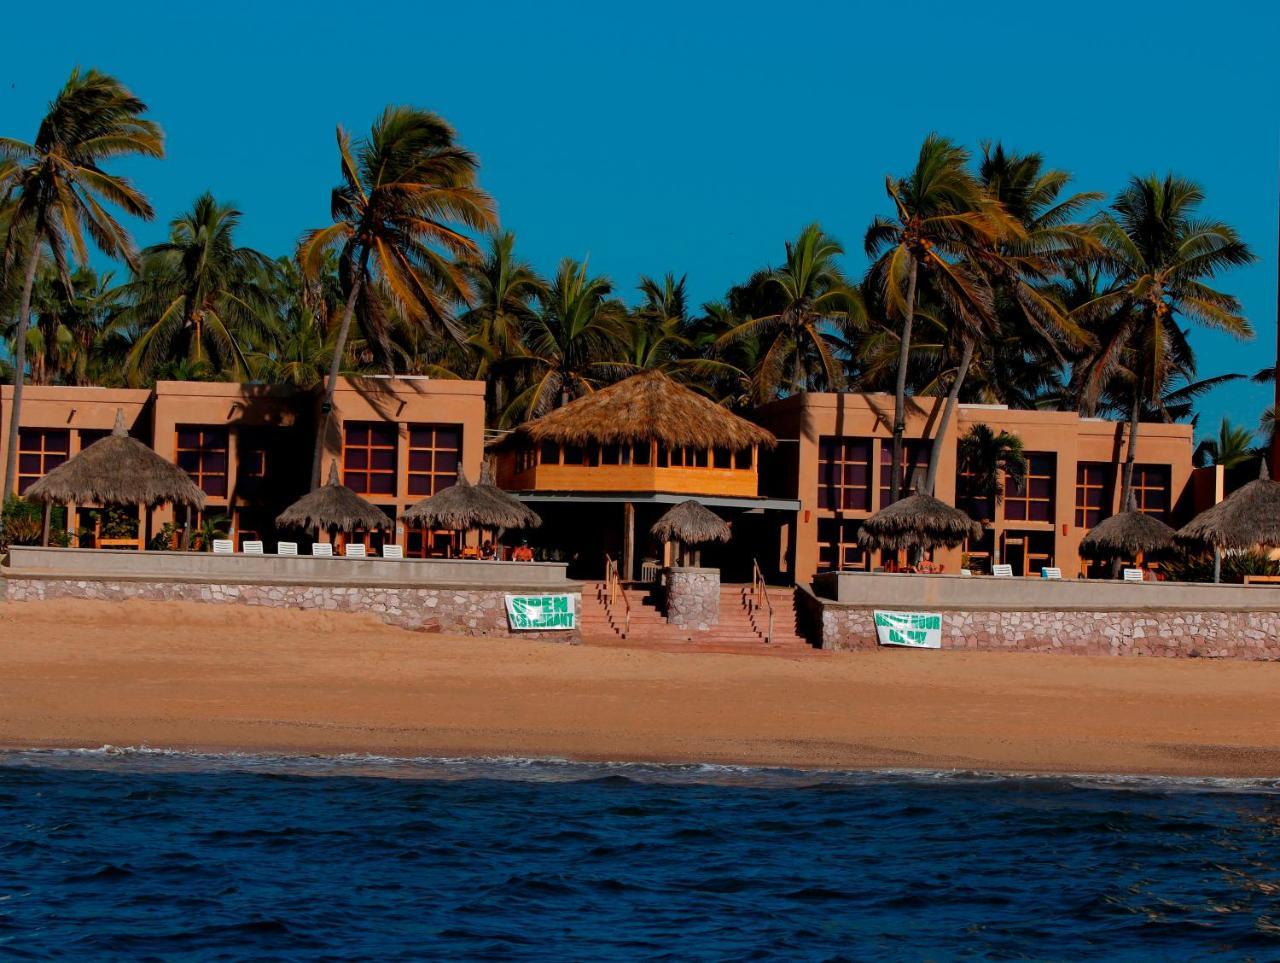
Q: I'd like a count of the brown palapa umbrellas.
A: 8